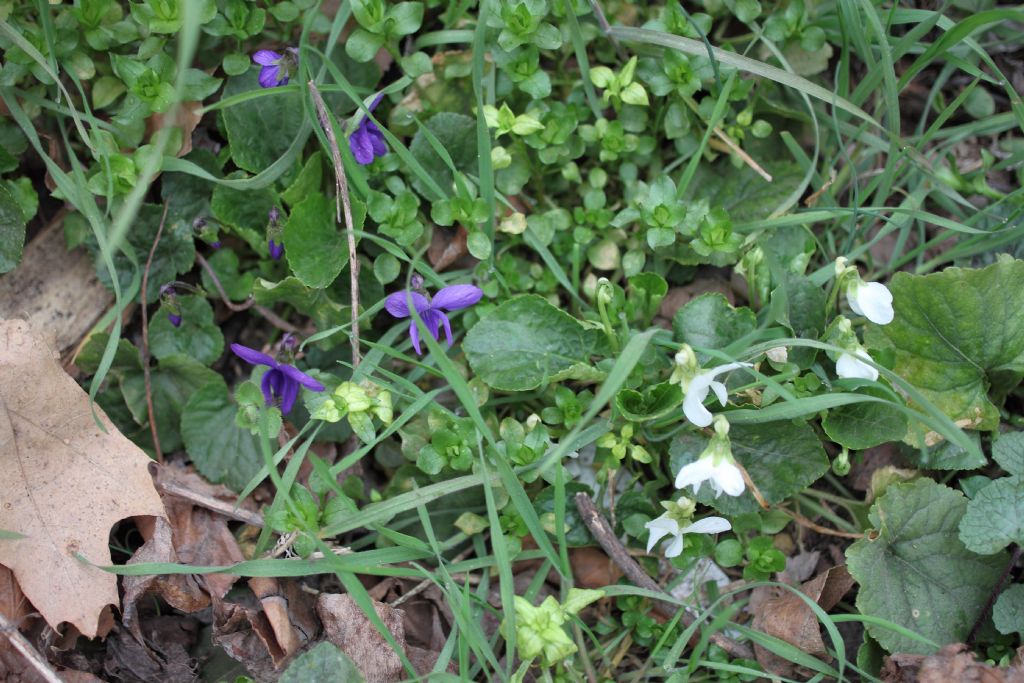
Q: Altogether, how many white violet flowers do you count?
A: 5